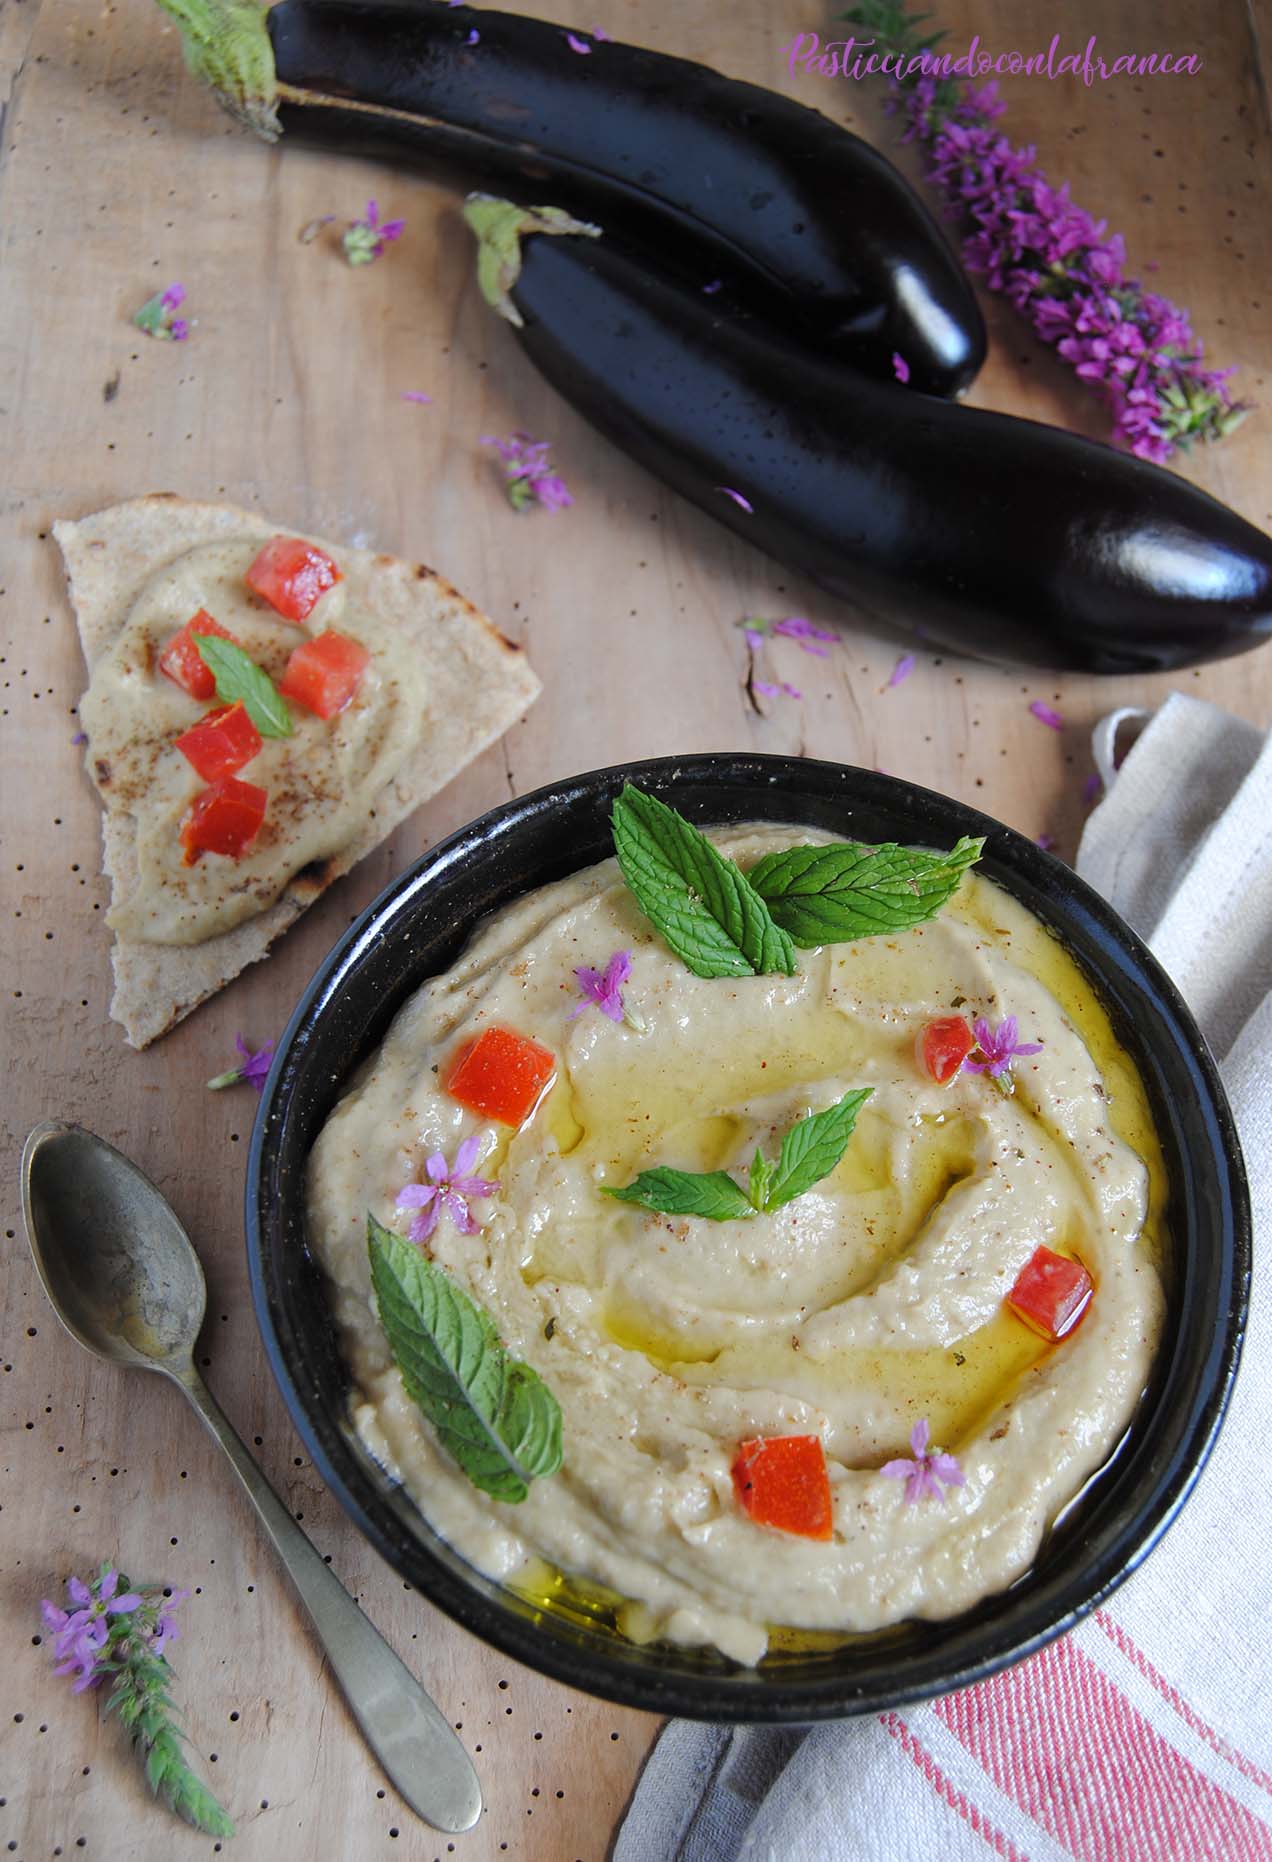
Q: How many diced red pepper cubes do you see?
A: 9